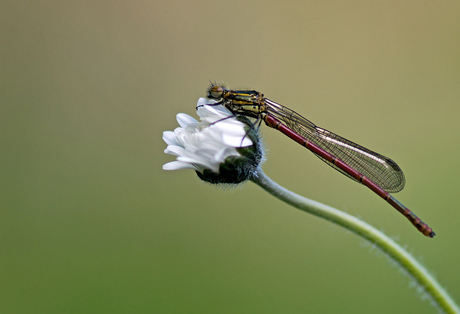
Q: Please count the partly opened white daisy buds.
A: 1